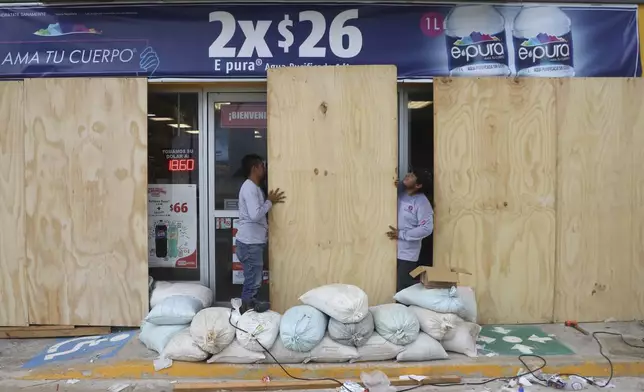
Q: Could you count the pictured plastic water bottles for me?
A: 2